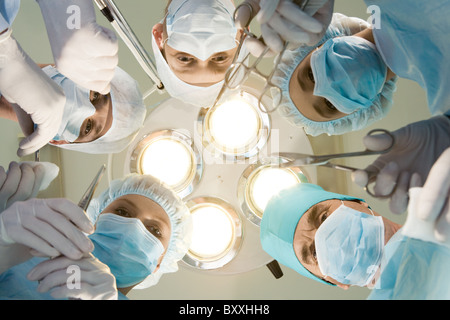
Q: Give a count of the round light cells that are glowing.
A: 4